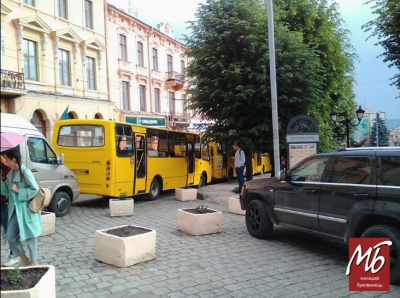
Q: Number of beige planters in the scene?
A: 7